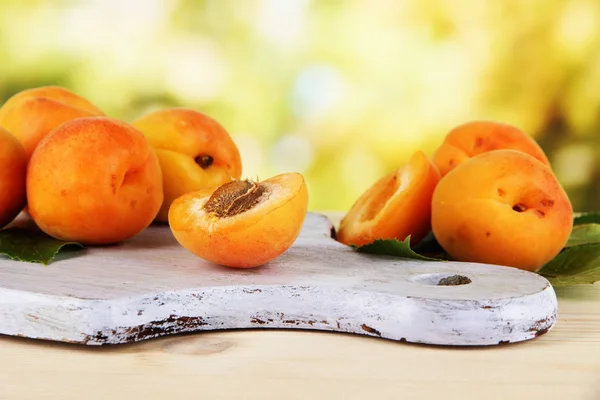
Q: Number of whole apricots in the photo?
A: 6